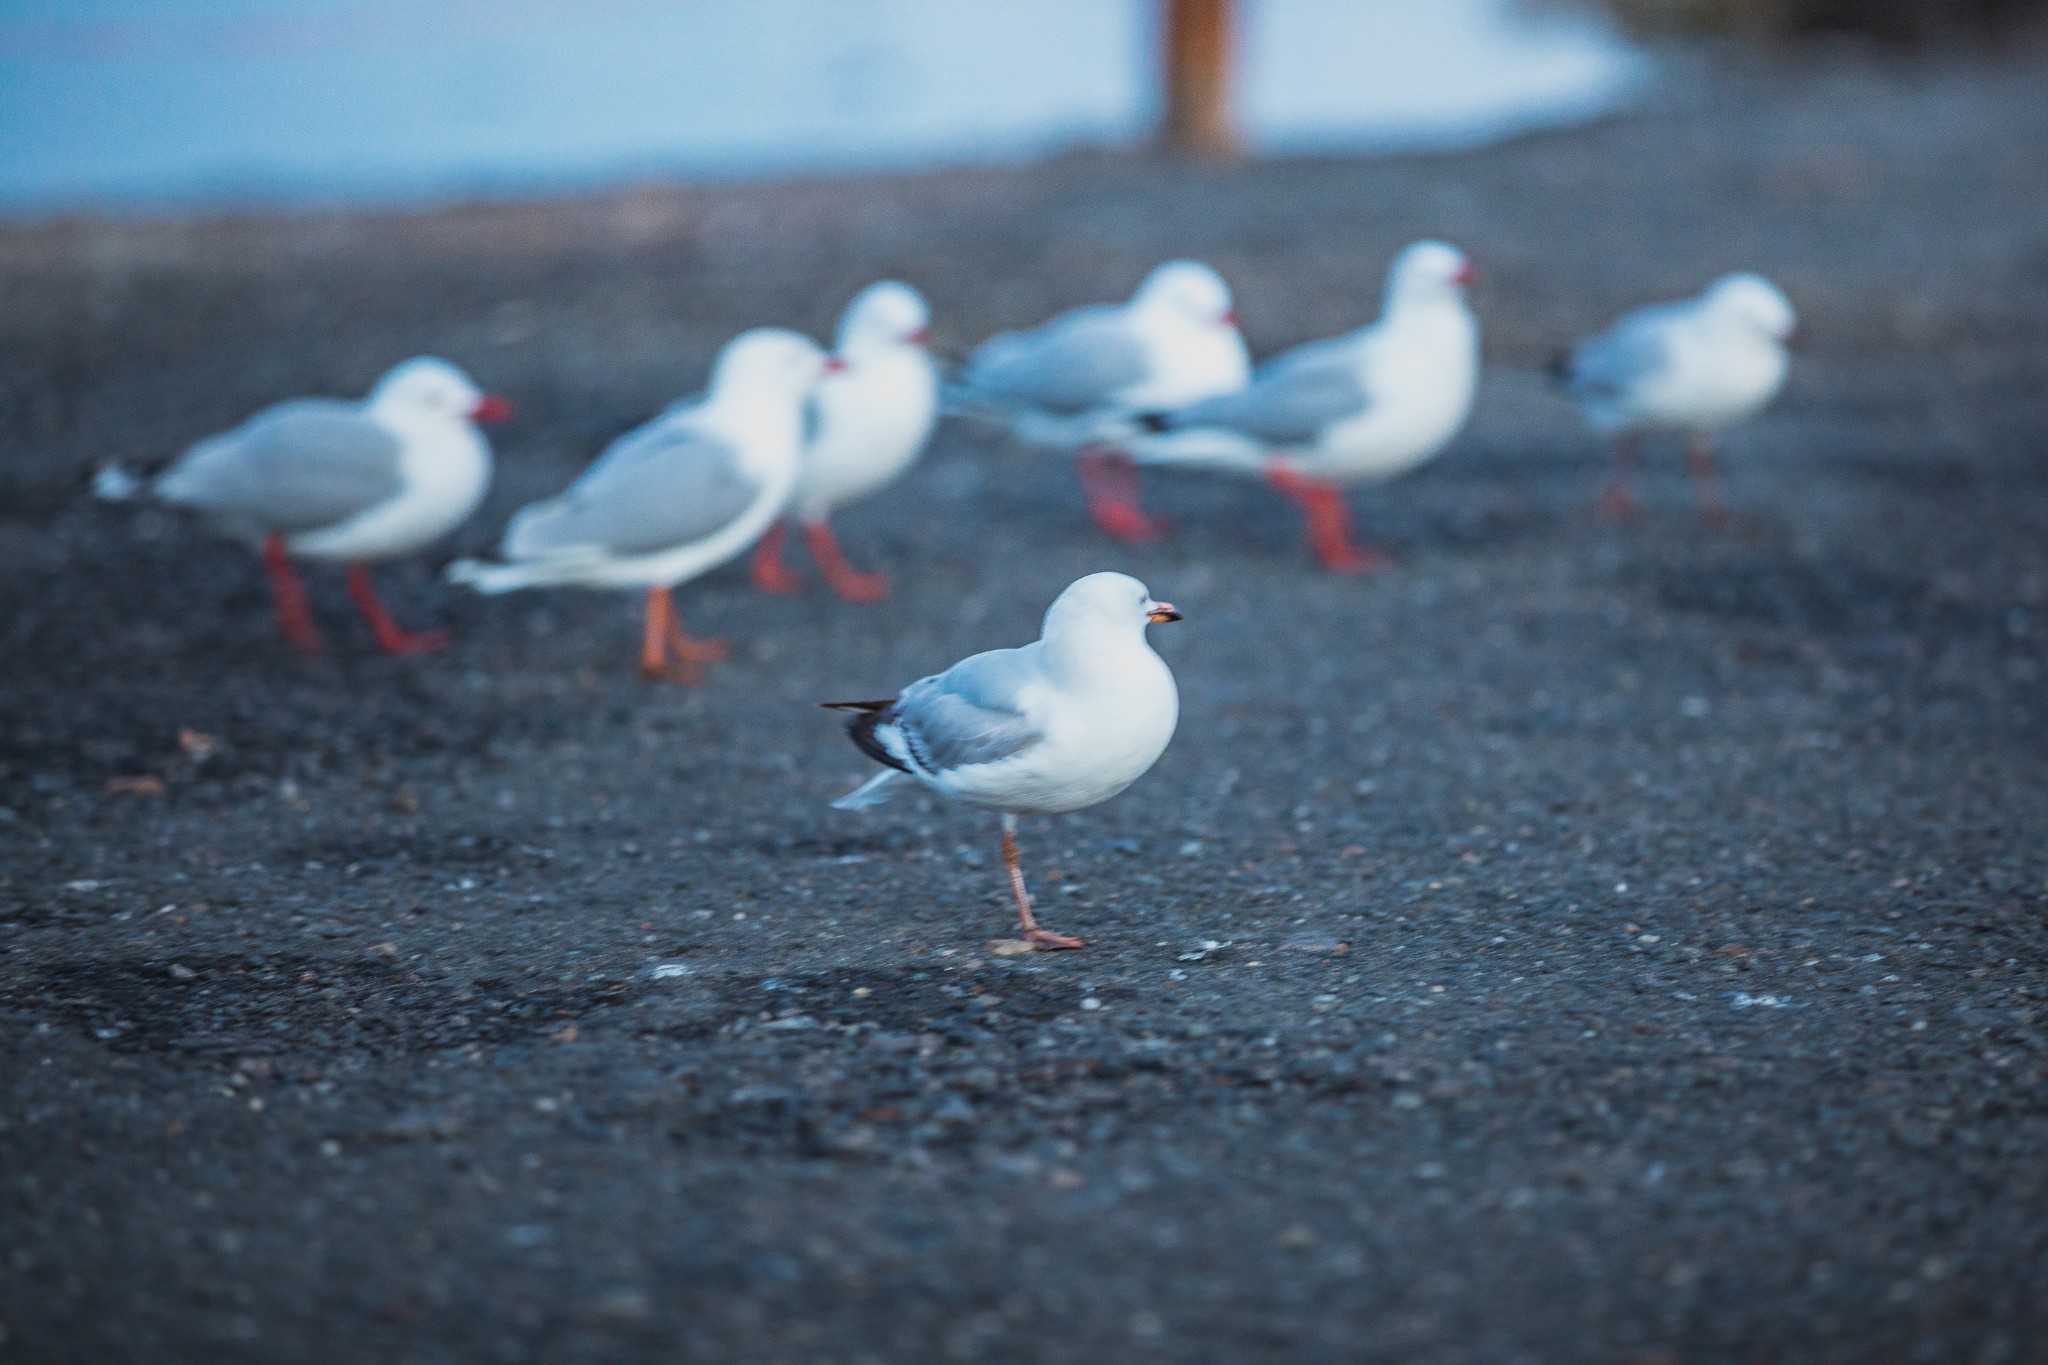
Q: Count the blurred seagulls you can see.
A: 6